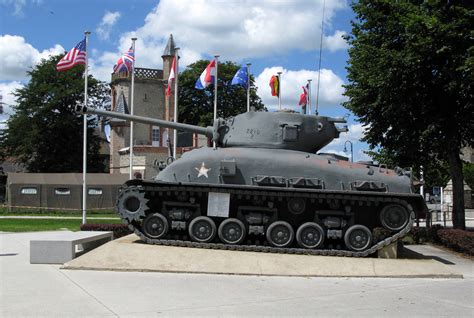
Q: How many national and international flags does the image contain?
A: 7